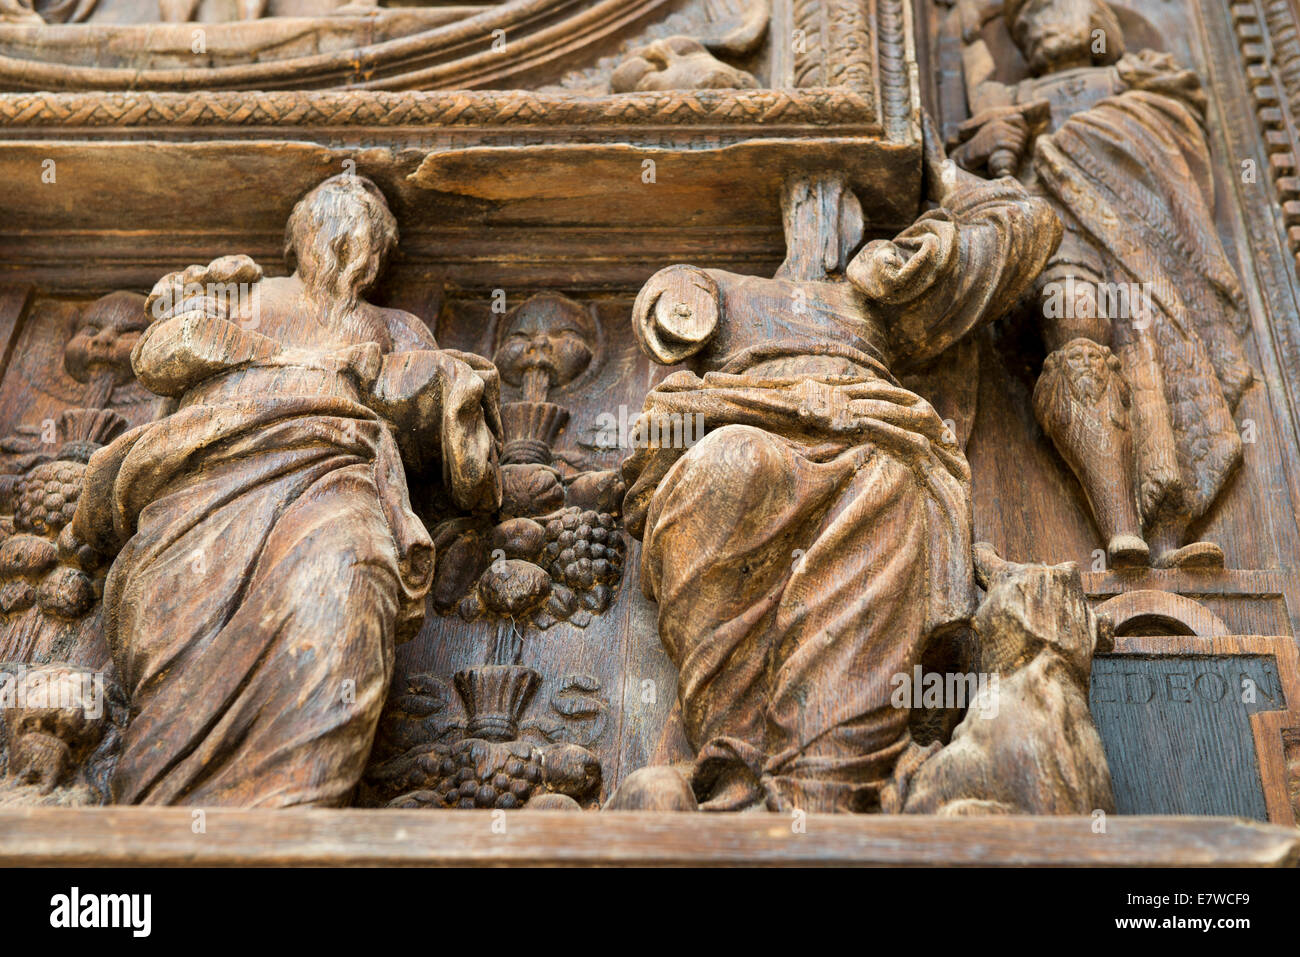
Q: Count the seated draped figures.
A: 2